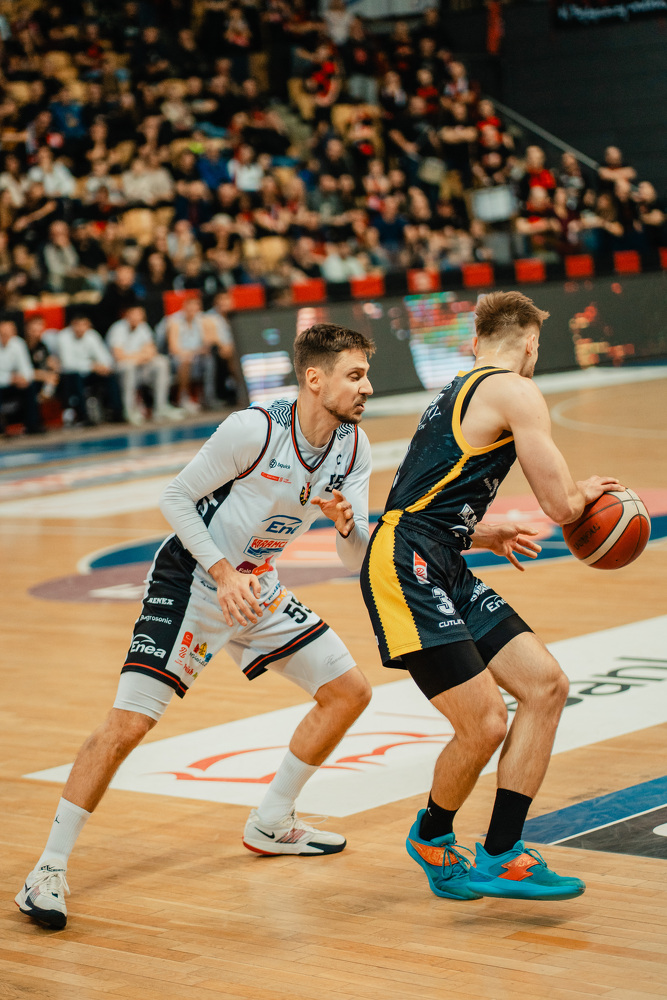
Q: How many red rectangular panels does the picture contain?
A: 11